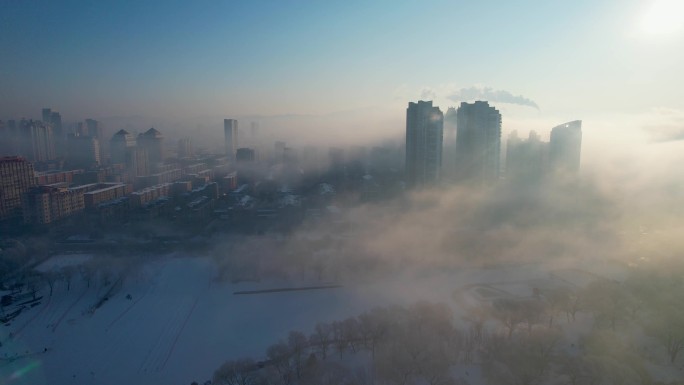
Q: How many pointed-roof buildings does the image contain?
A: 2